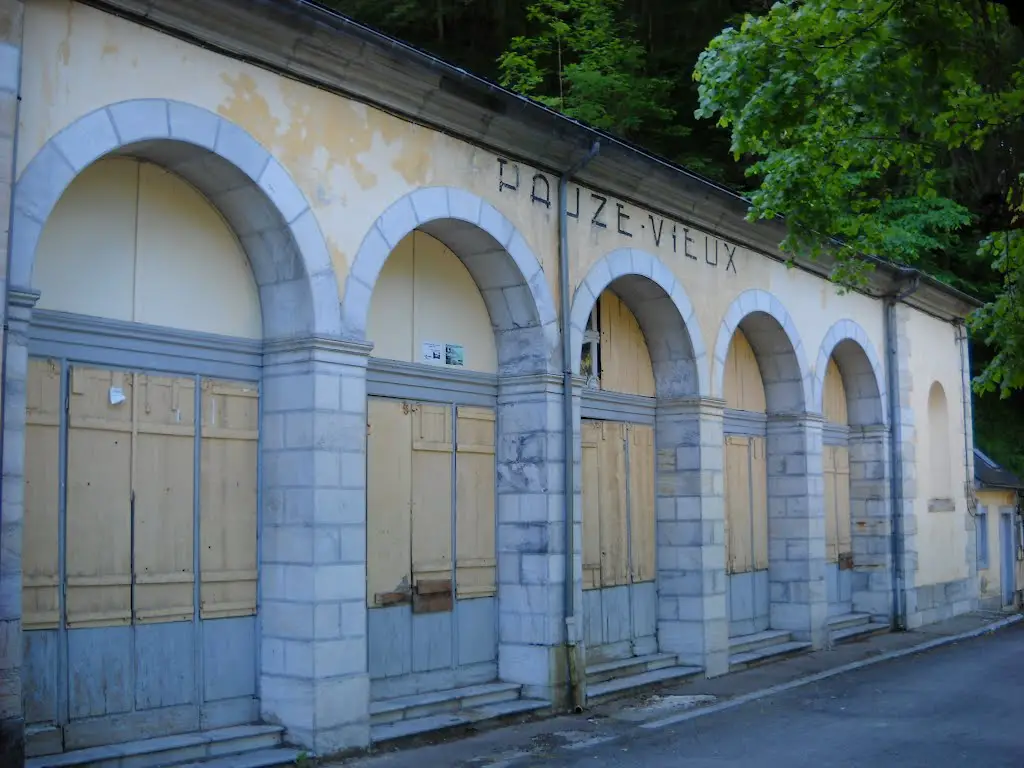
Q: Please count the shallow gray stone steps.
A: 10